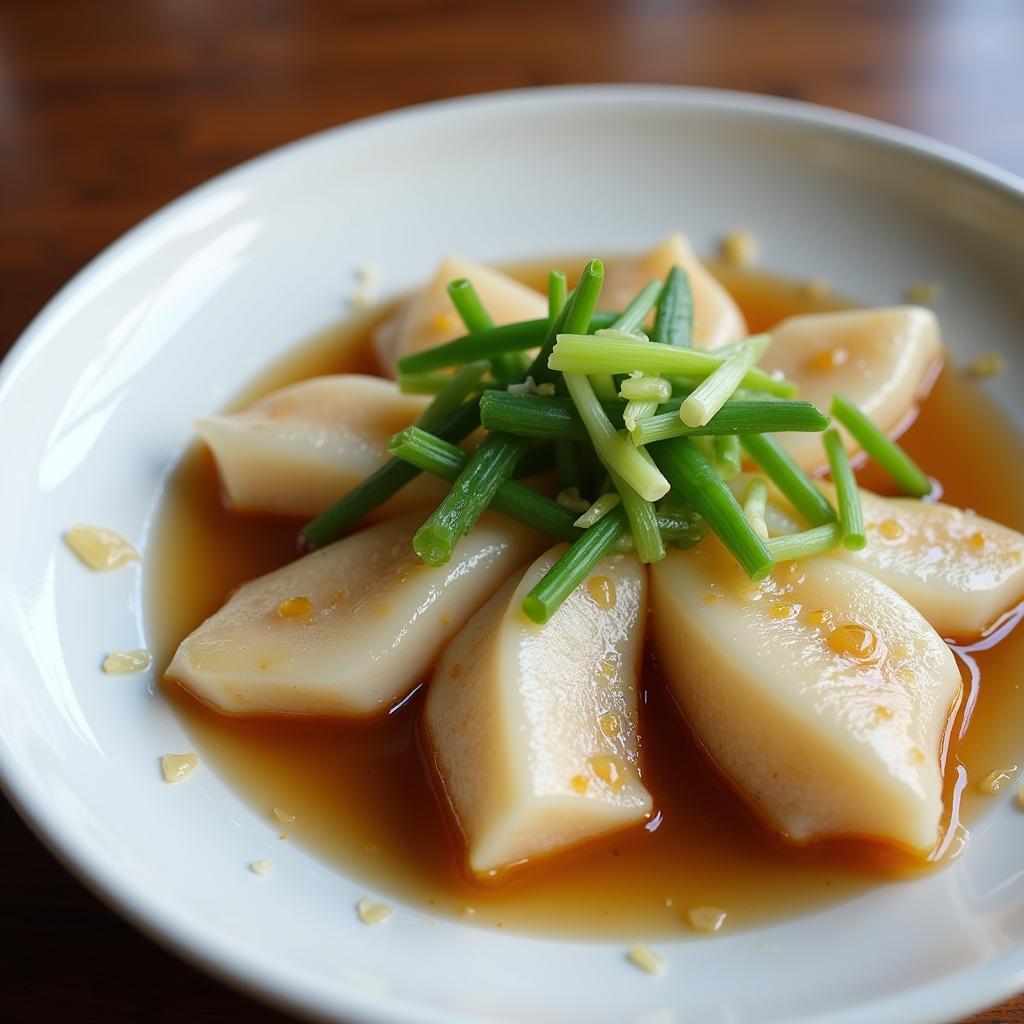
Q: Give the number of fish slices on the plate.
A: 8